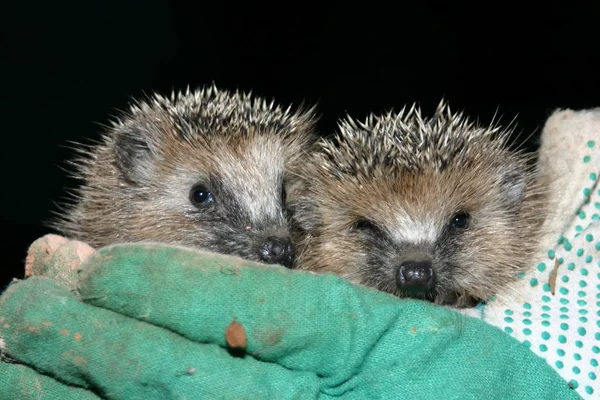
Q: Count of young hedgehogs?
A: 2